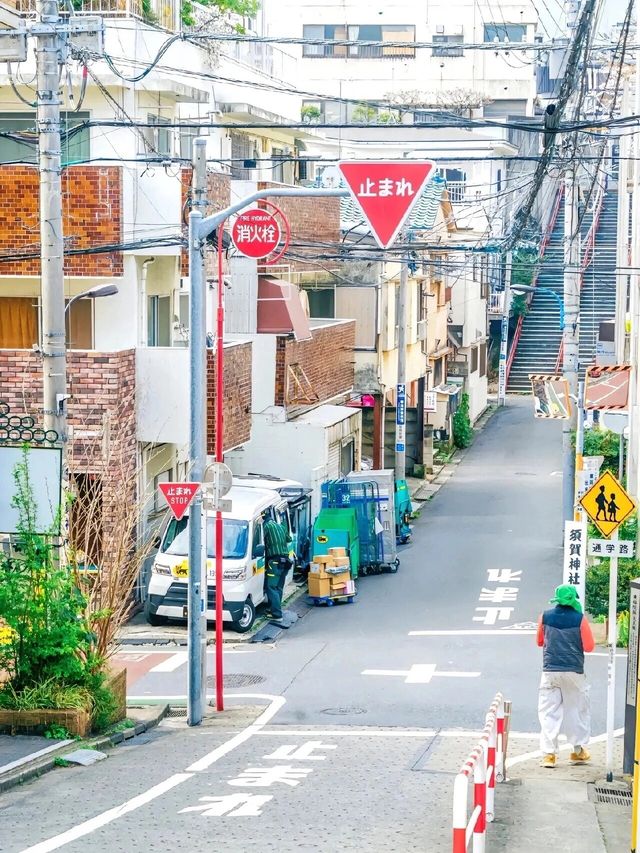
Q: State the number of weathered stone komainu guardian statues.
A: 0